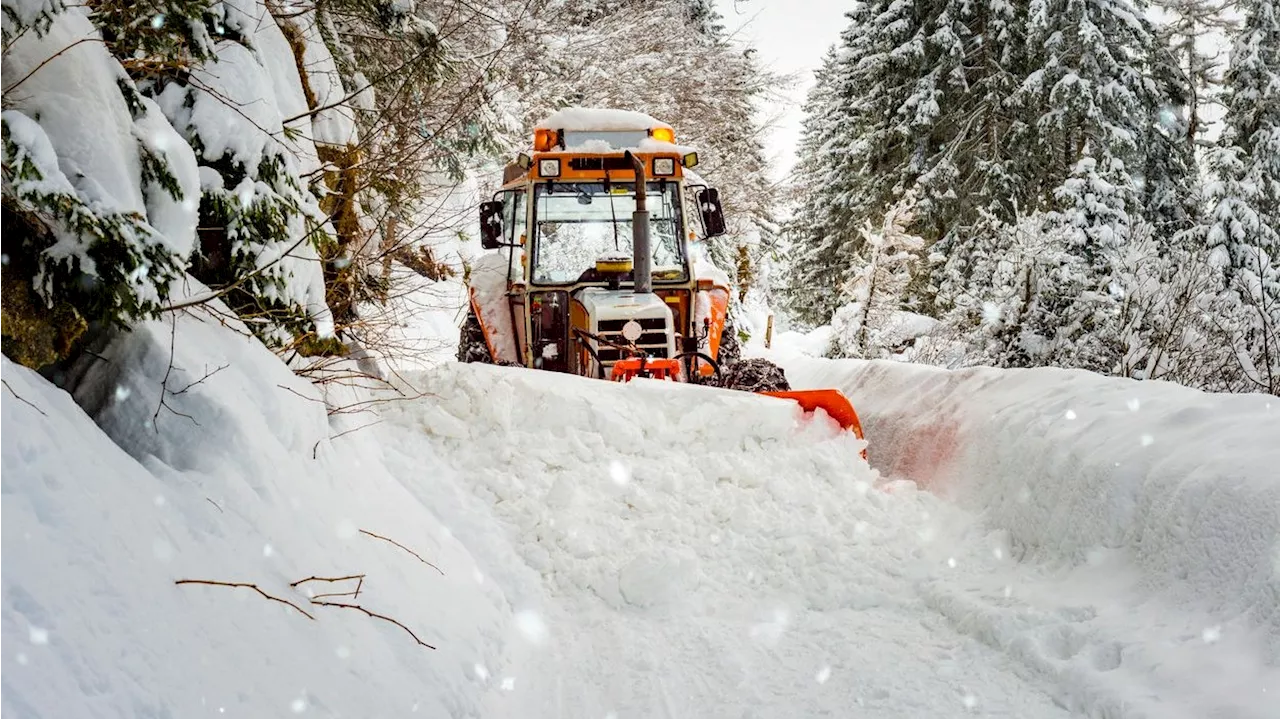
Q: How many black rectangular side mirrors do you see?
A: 2